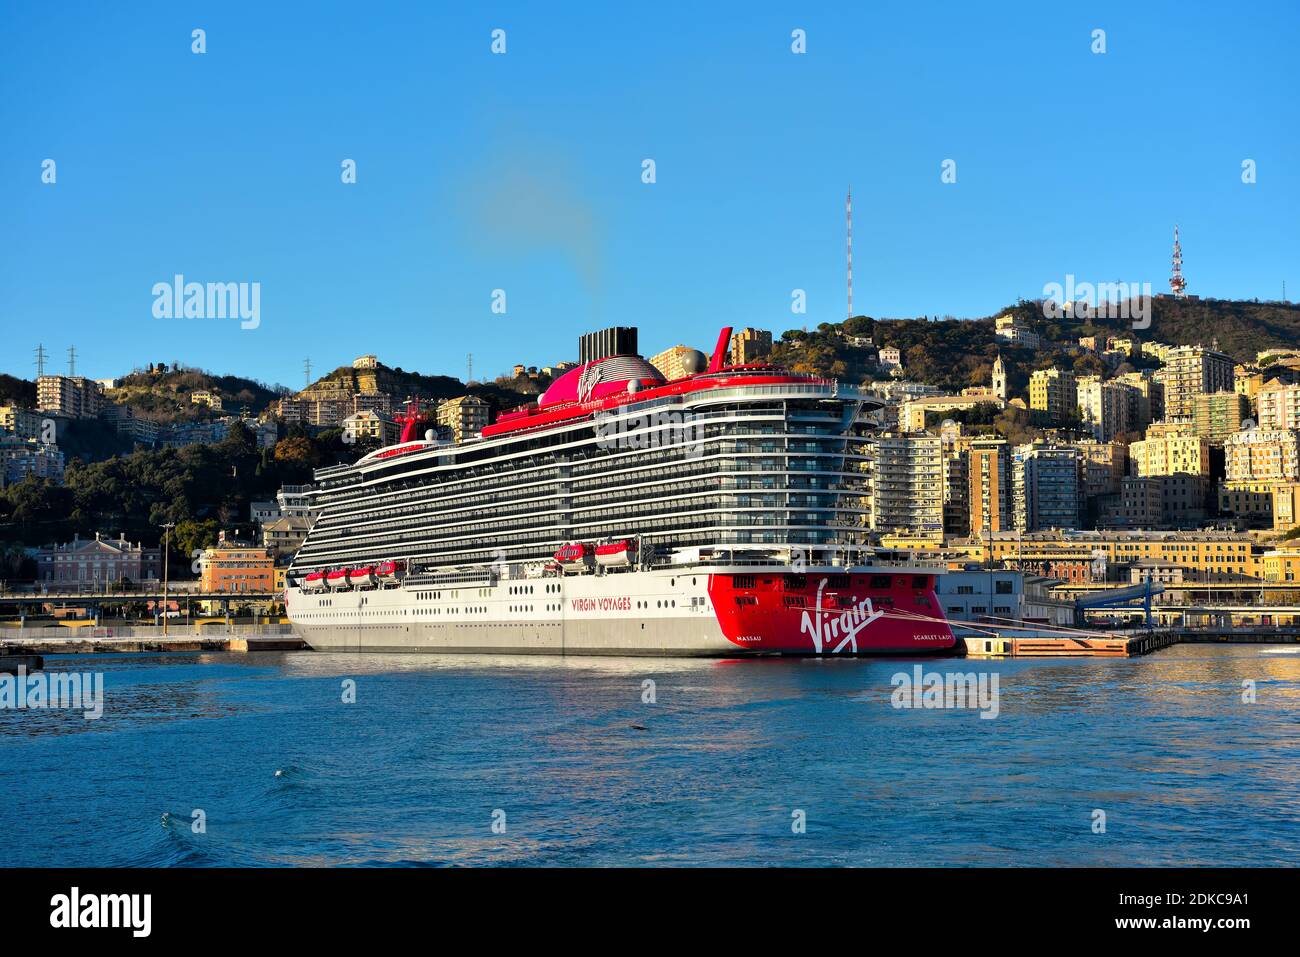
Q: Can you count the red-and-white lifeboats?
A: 6